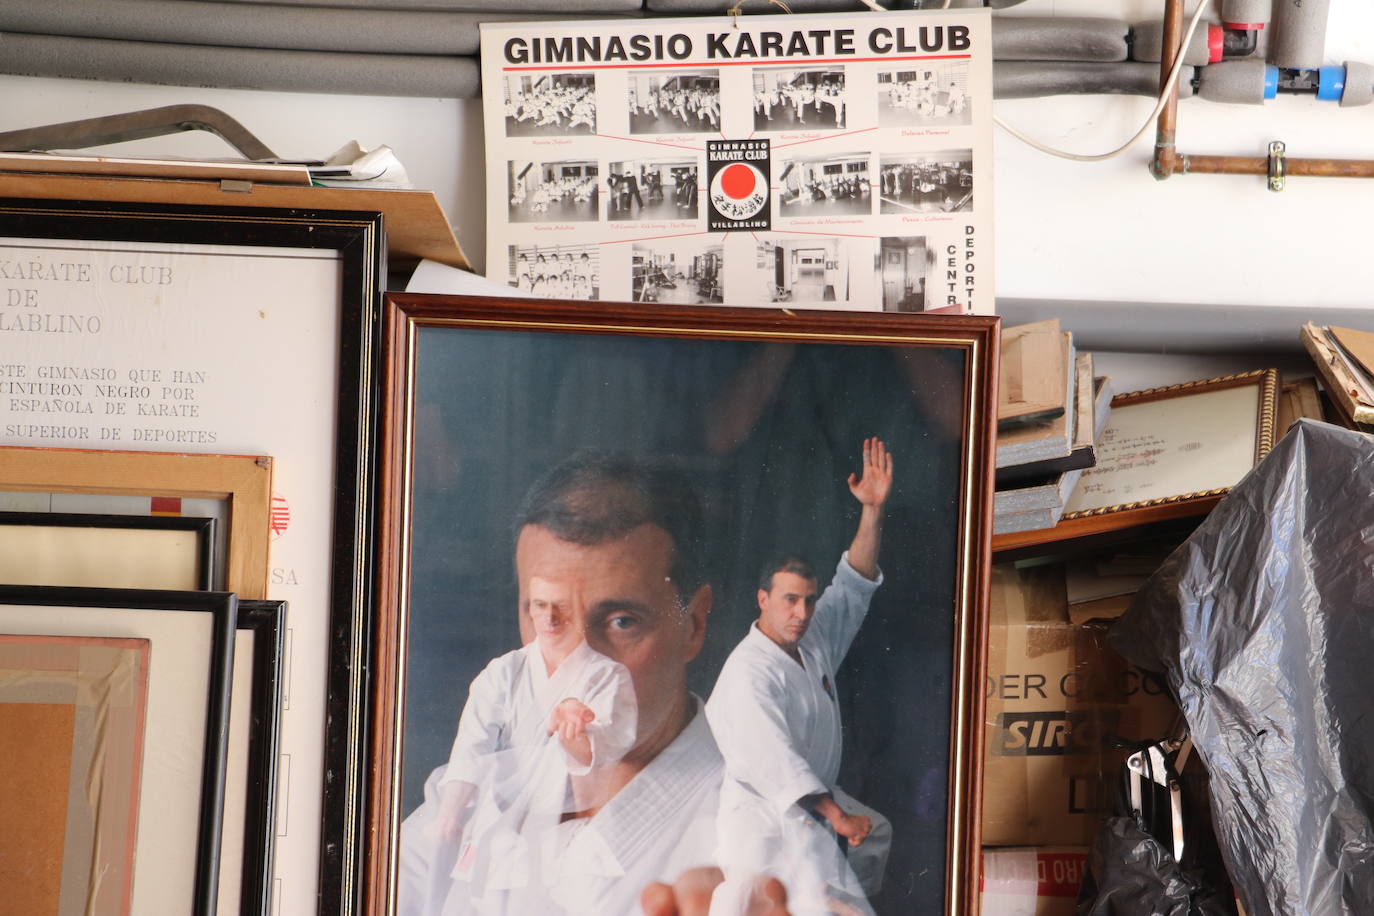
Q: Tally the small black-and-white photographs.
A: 12